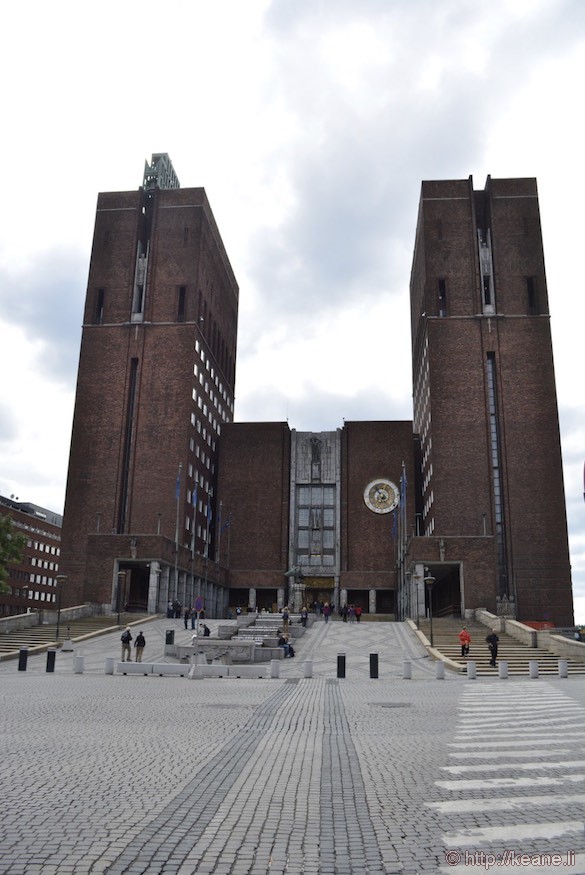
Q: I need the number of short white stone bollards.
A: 10